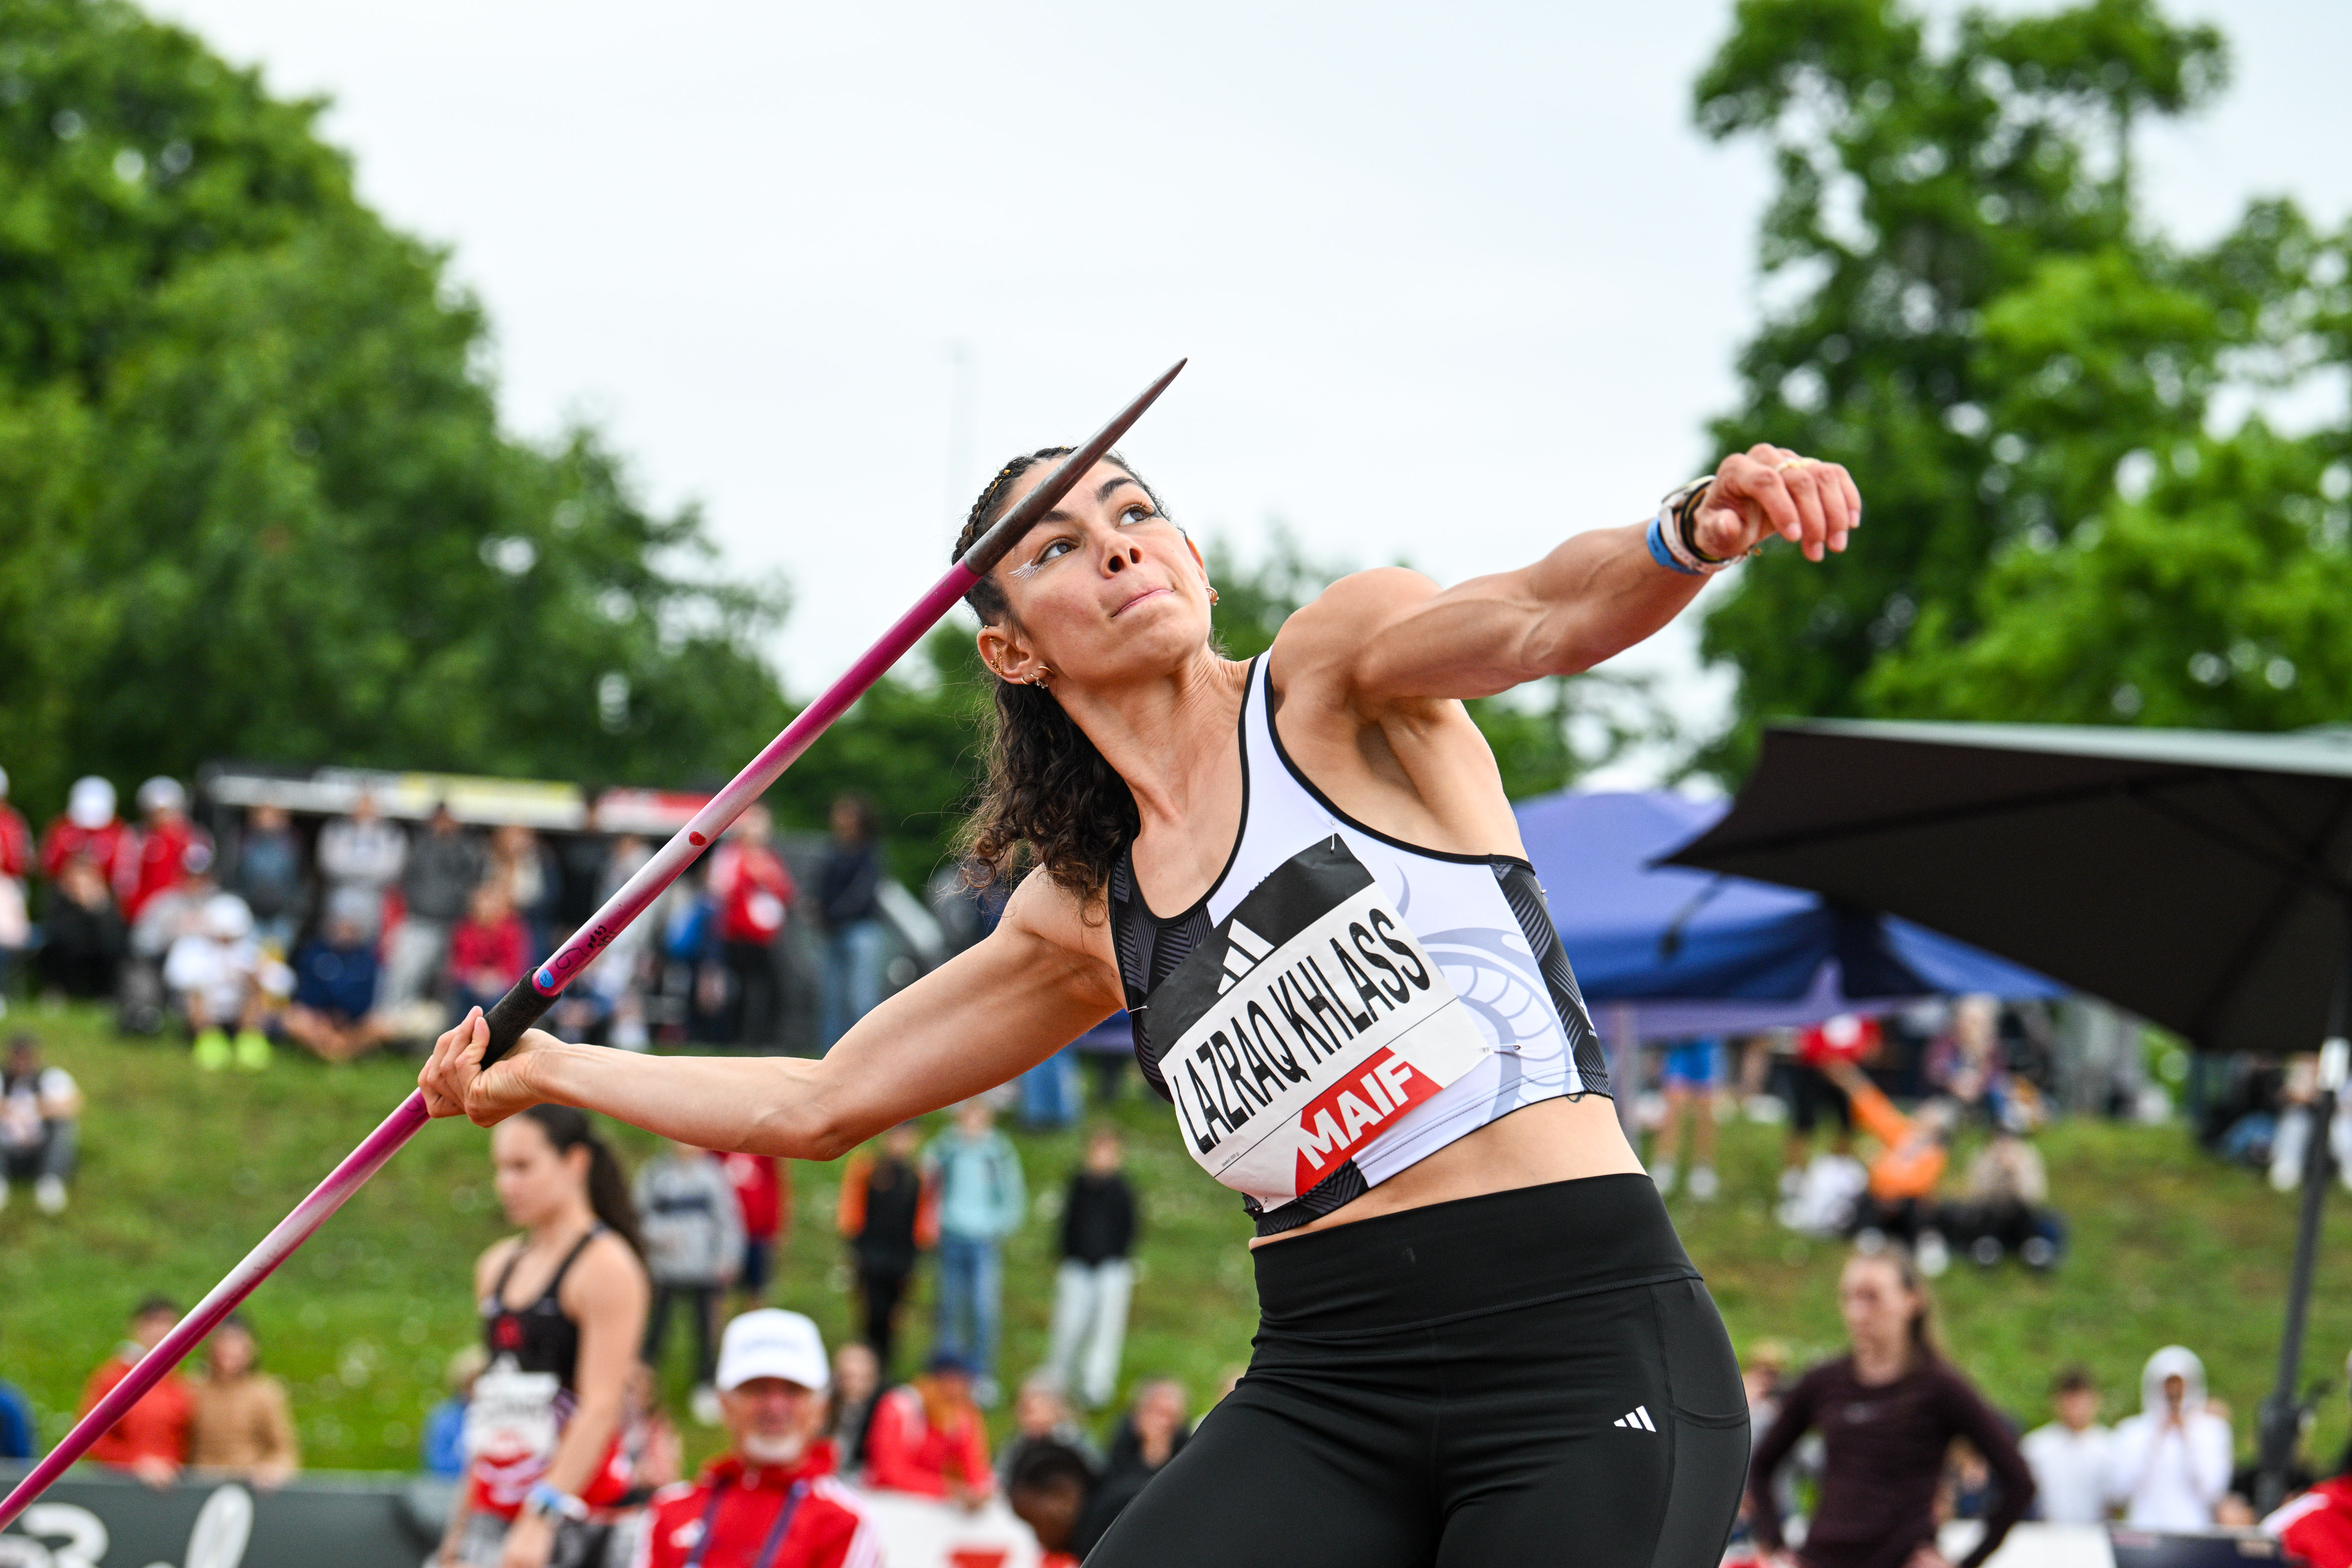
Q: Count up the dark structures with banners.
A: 1